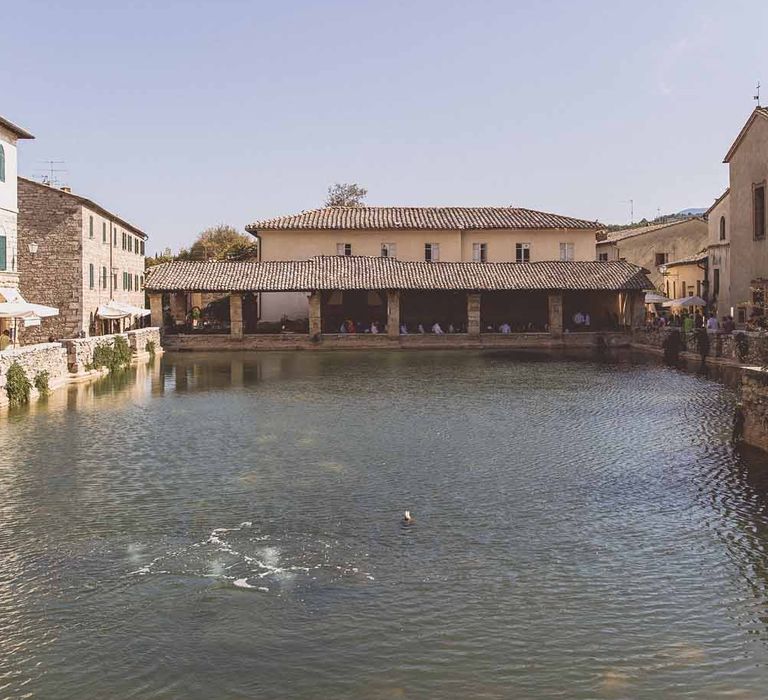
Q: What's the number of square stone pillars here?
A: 7